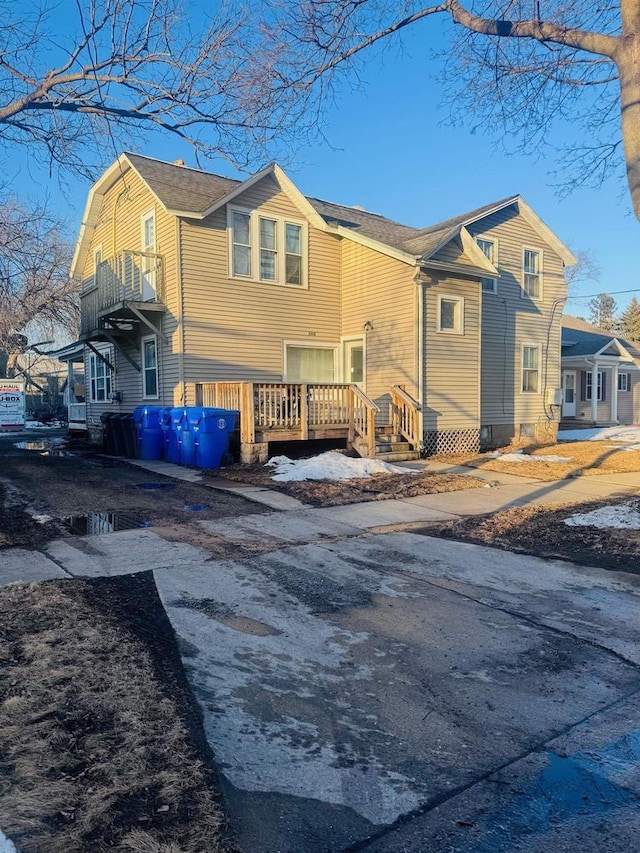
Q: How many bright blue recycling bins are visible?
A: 4